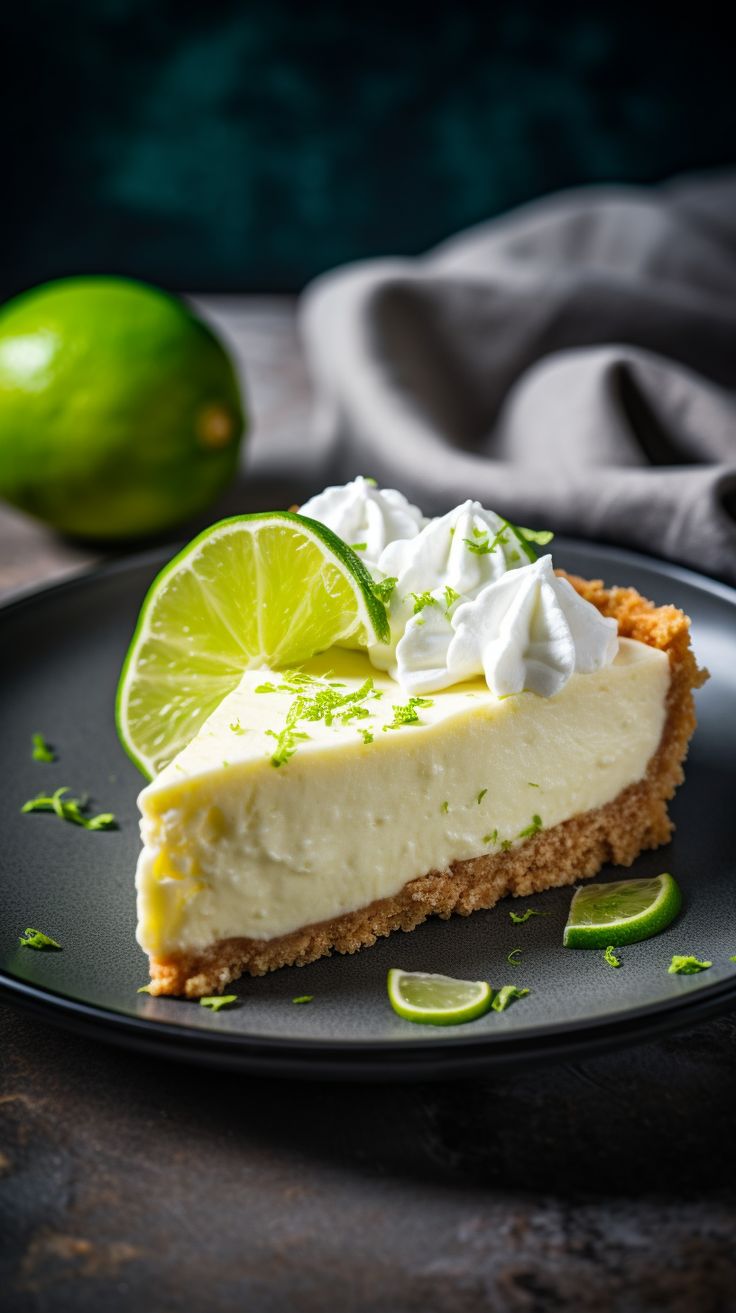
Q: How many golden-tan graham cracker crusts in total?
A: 1